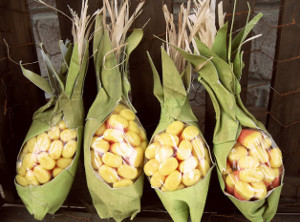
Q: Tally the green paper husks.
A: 4